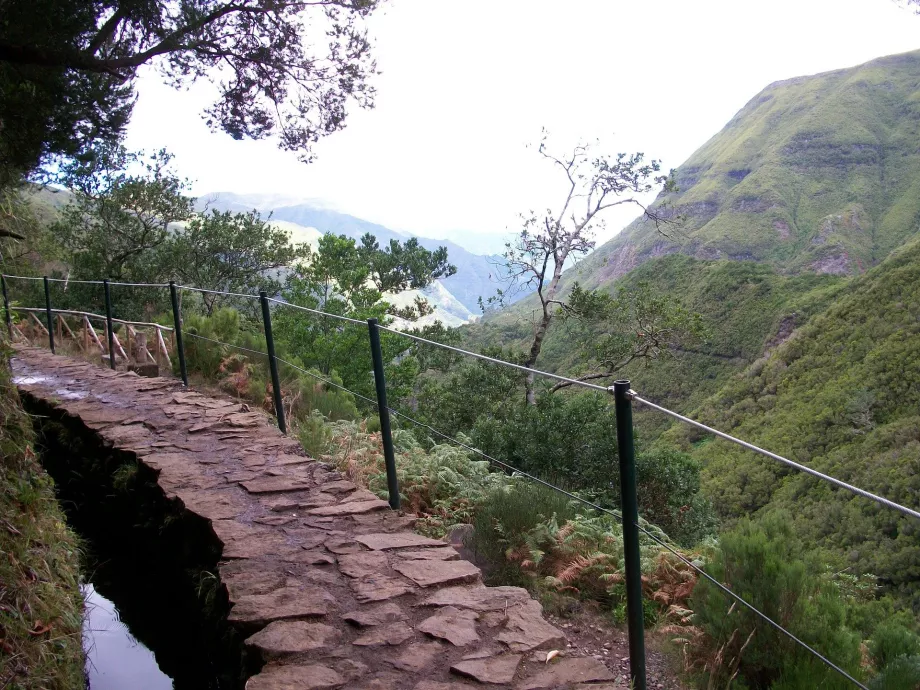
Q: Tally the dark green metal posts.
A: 7